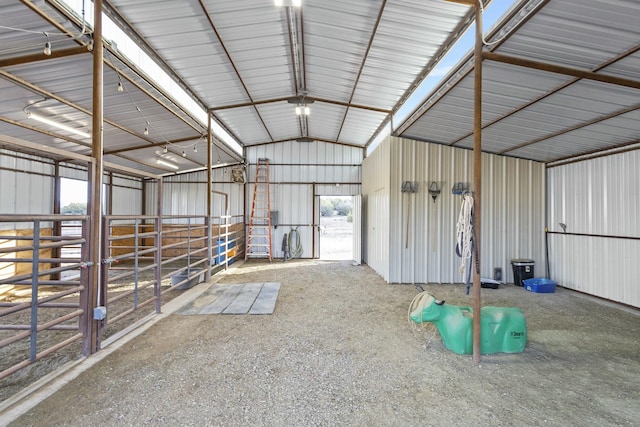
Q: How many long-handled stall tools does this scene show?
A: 3